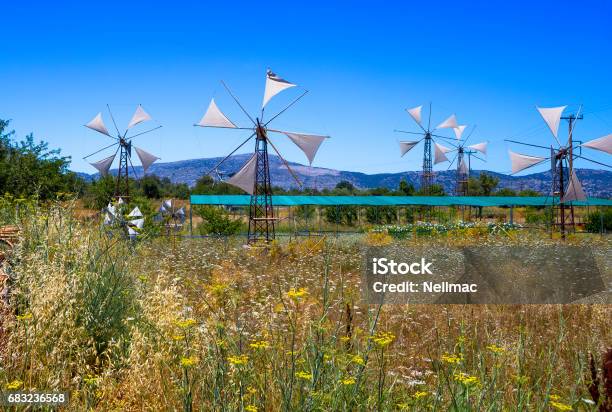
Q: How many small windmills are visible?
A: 2